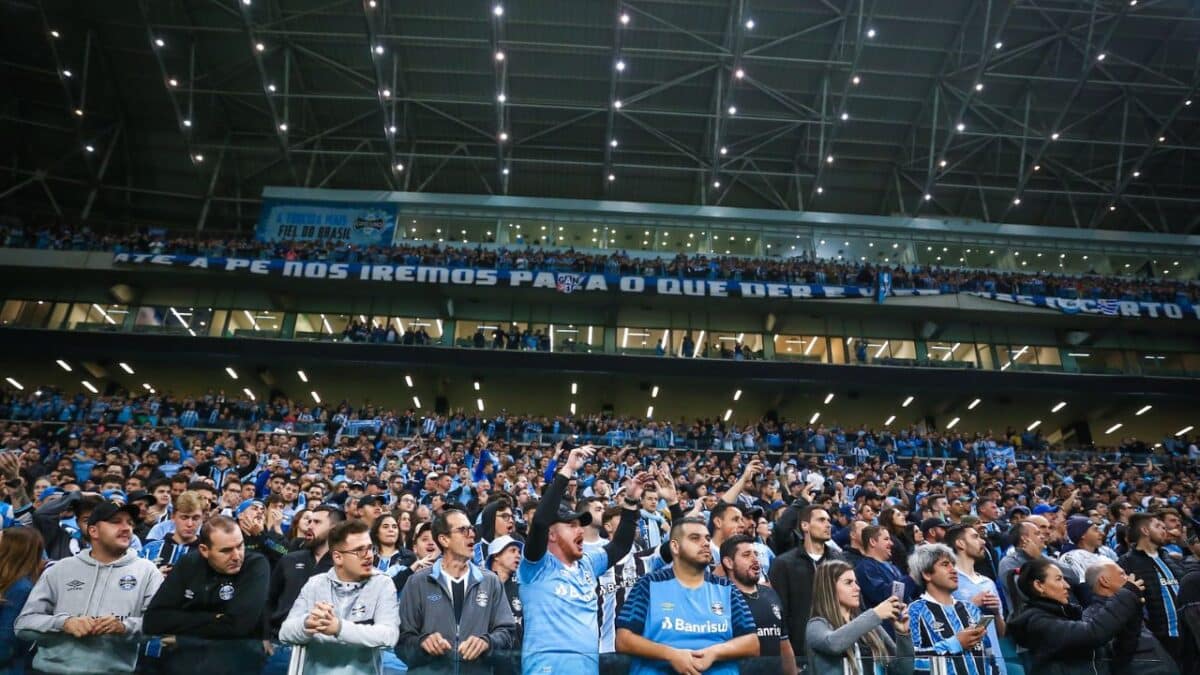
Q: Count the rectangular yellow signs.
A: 0